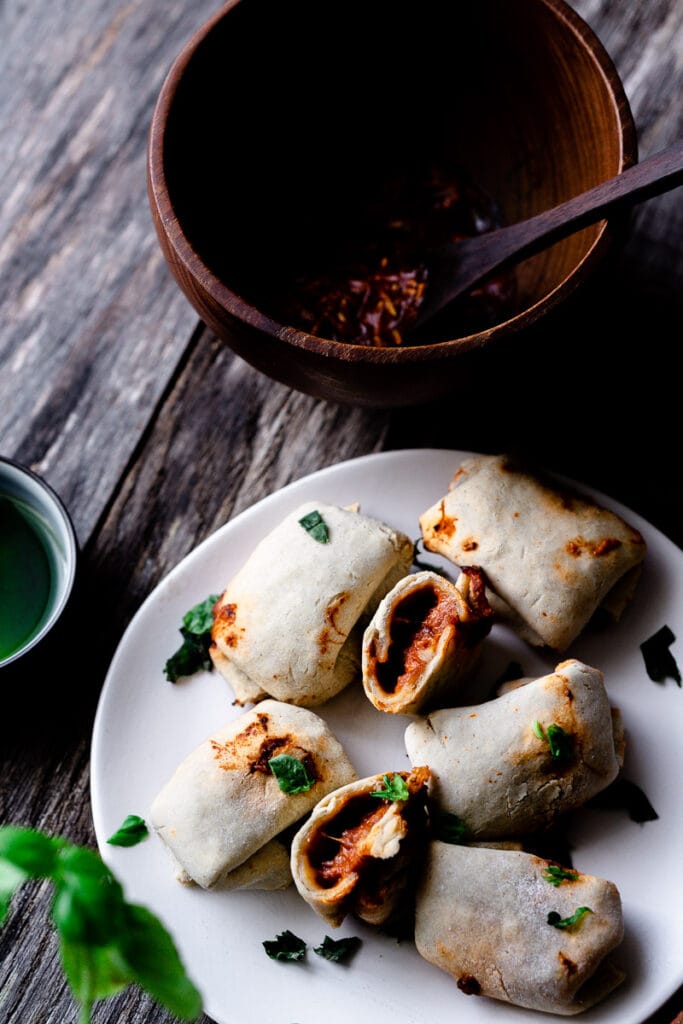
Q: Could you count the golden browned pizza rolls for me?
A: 7